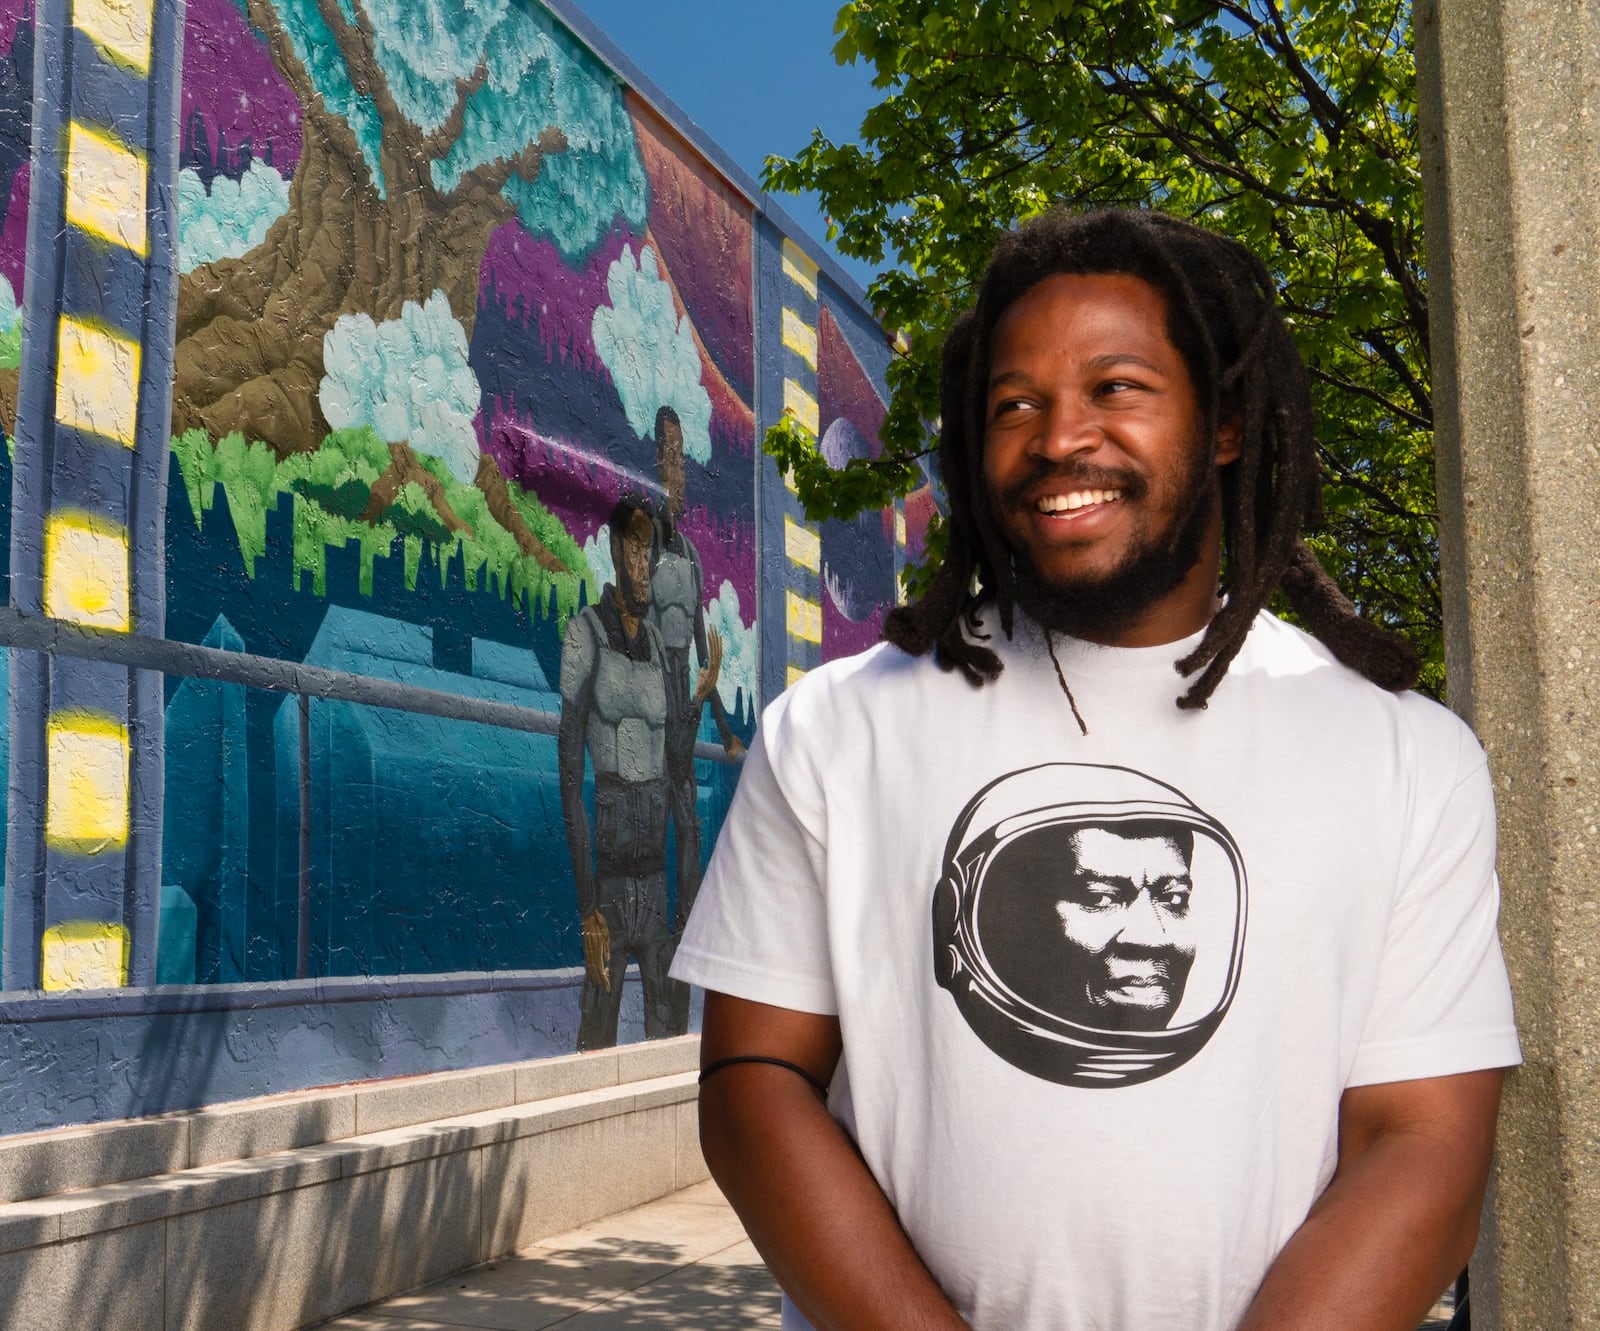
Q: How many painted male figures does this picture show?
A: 2